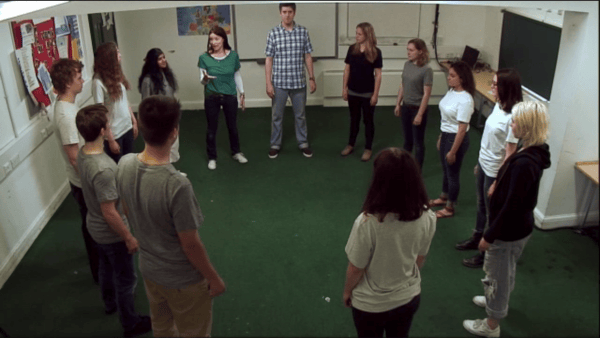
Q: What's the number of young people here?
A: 13